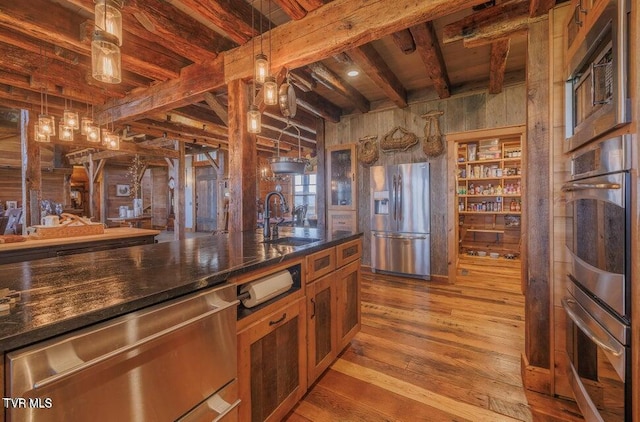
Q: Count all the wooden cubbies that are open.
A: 1